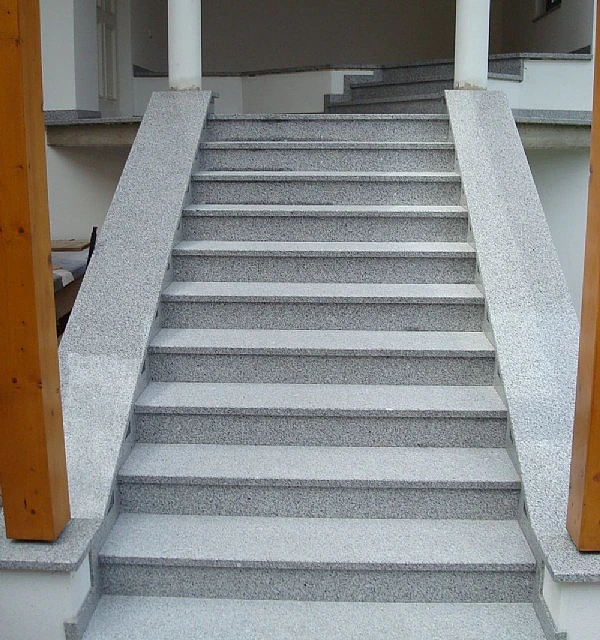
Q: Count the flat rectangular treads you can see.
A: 11